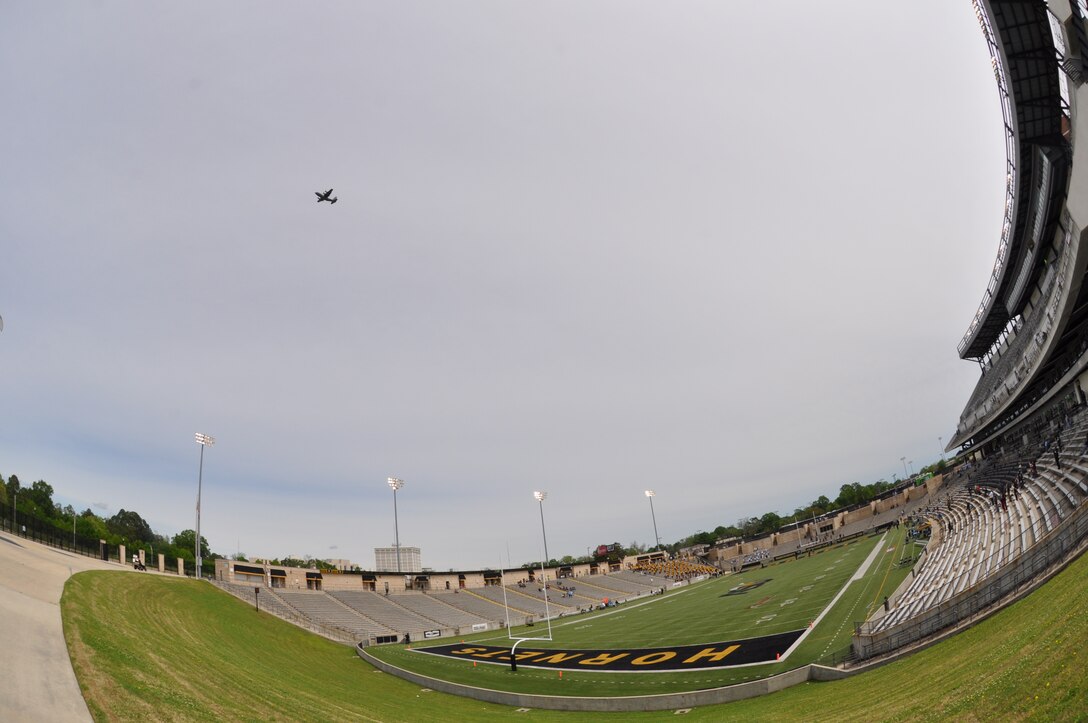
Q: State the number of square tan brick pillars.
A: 5